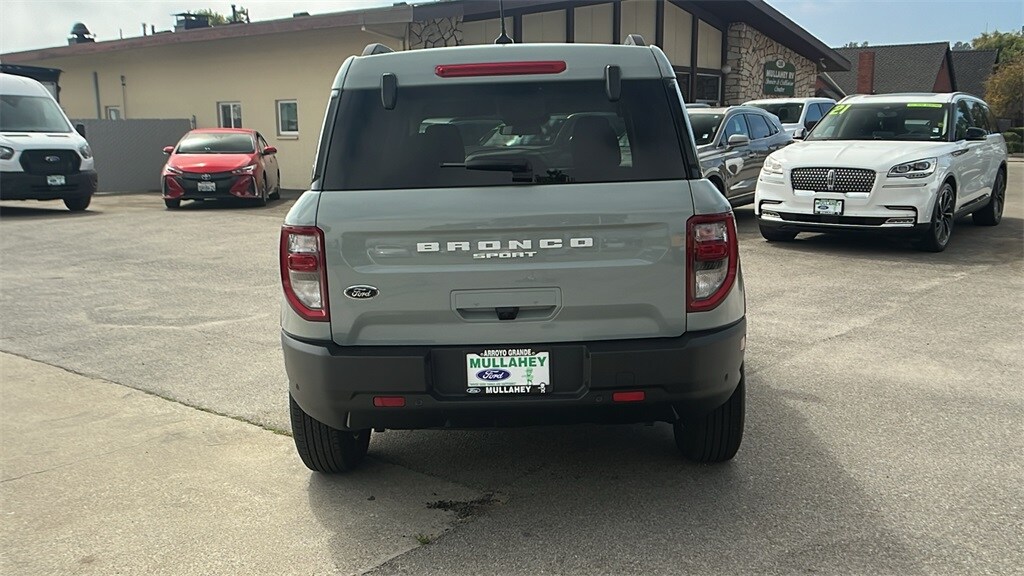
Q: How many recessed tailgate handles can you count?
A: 1